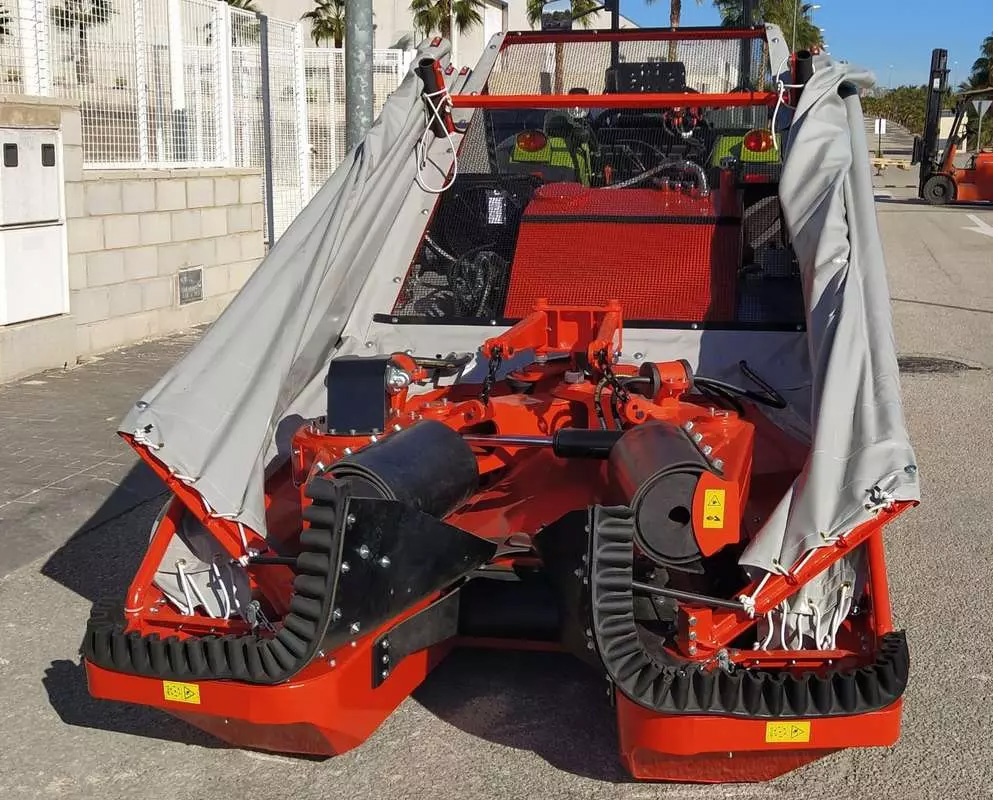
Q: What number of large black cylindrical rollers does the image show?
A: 2